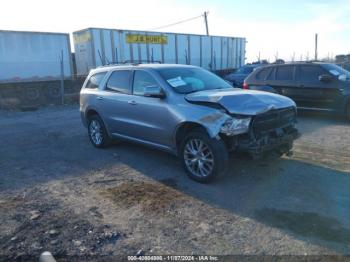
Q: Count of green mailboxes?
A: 0